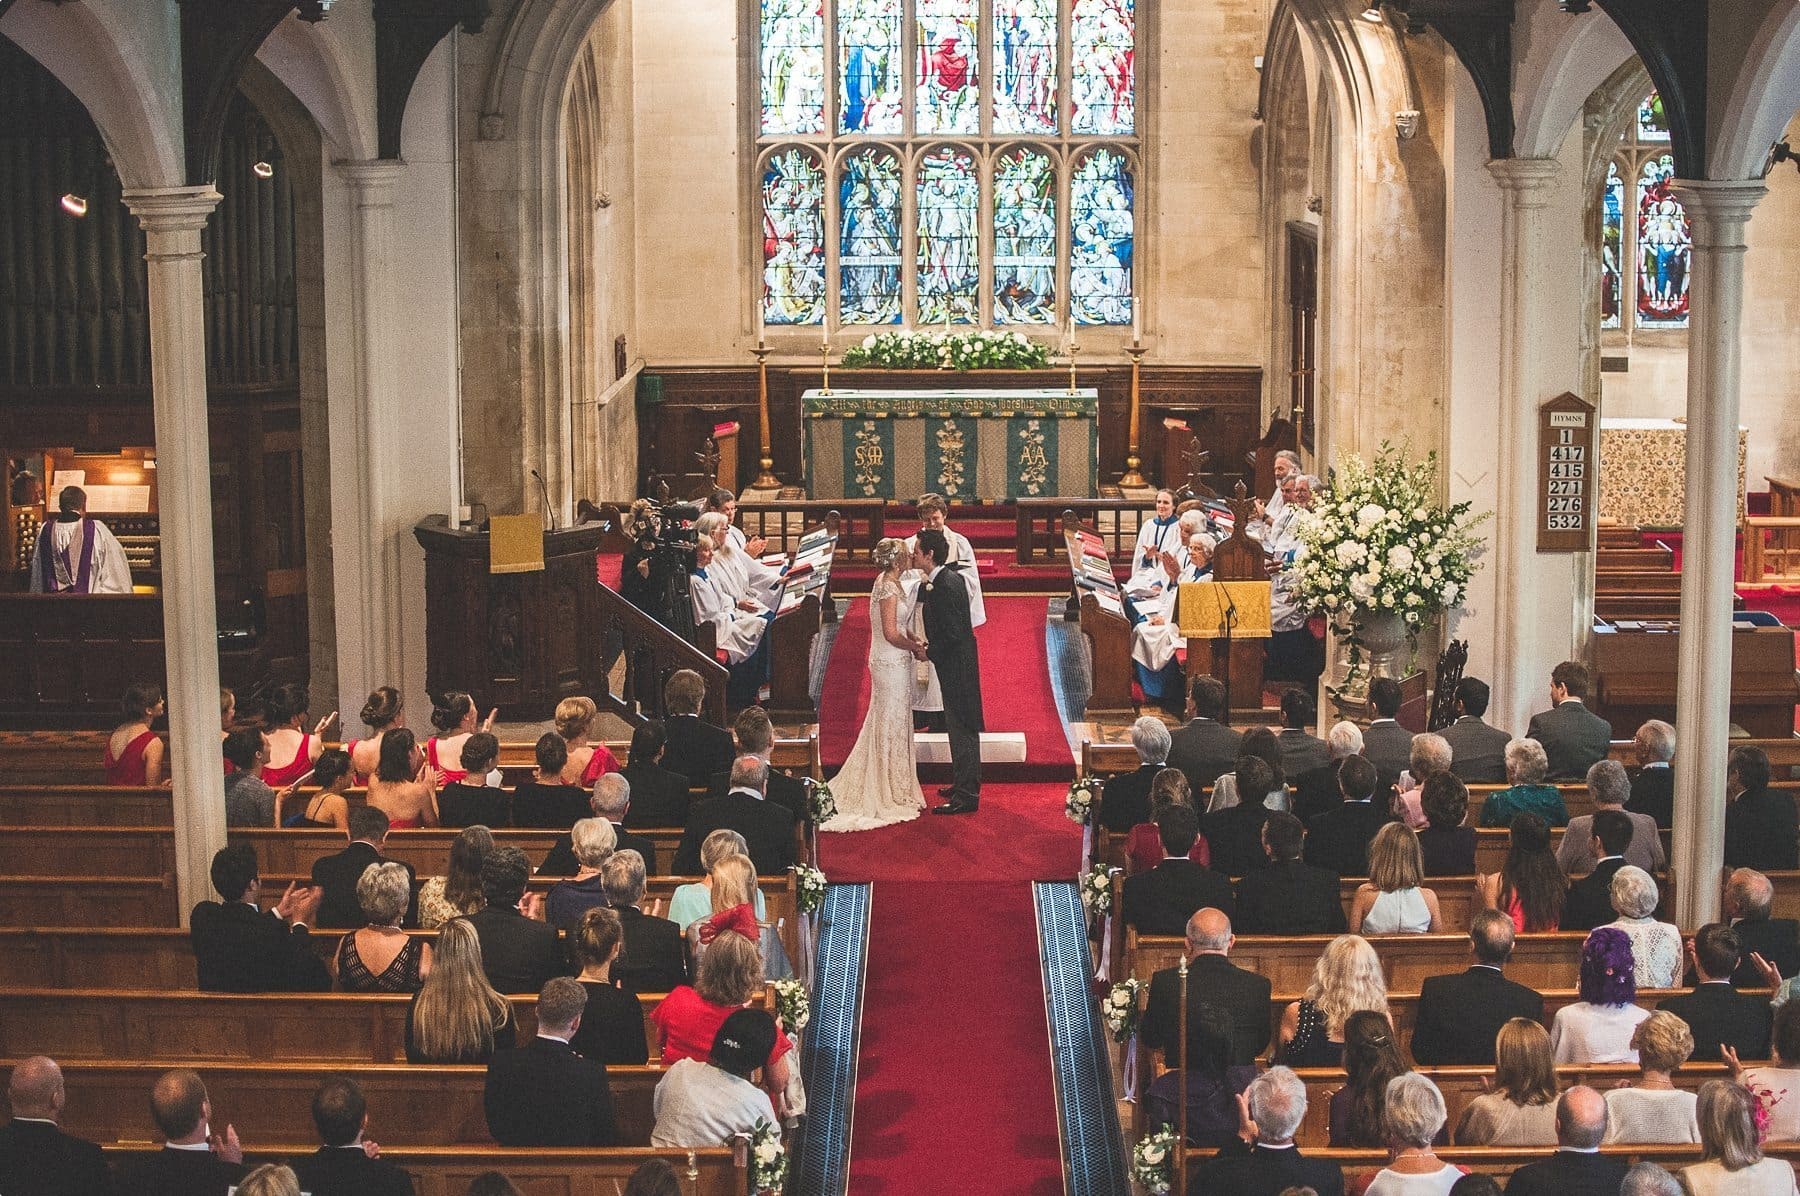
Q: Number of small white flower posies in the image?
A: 8